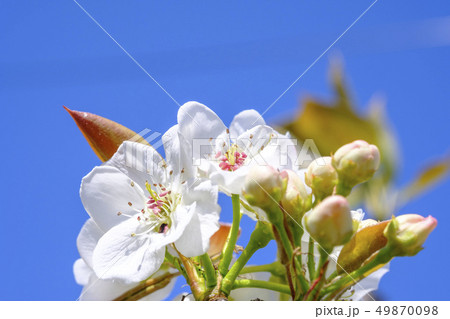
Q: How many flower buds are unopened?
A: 6